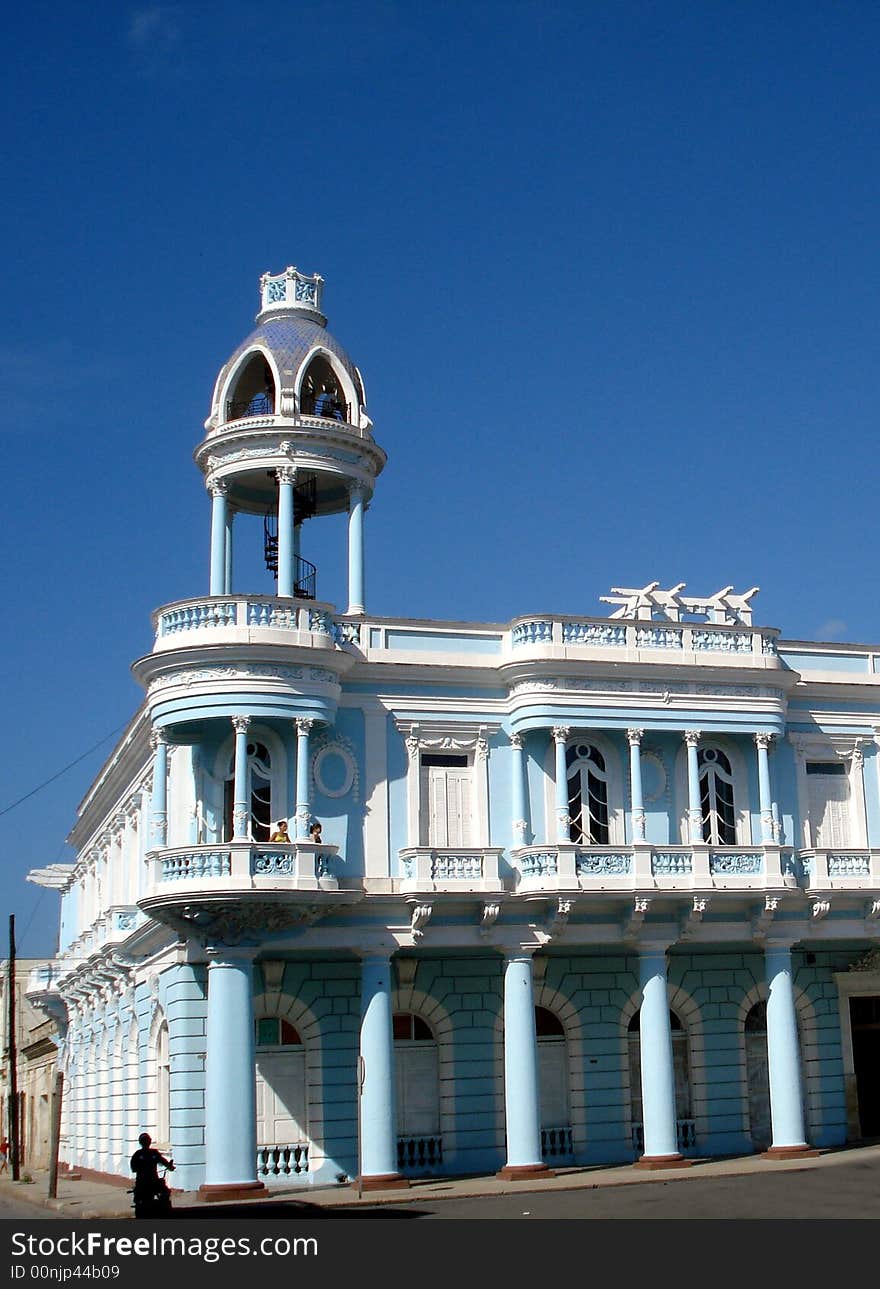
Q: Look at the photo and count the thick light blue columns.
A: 5